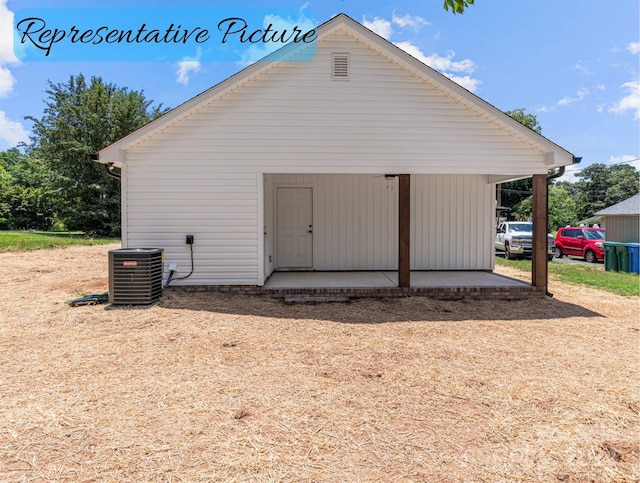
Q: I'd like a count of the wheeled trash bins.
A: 3